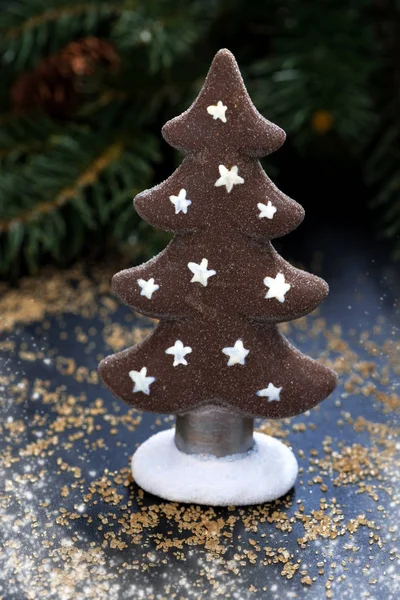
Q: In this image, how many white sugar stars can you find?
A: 11